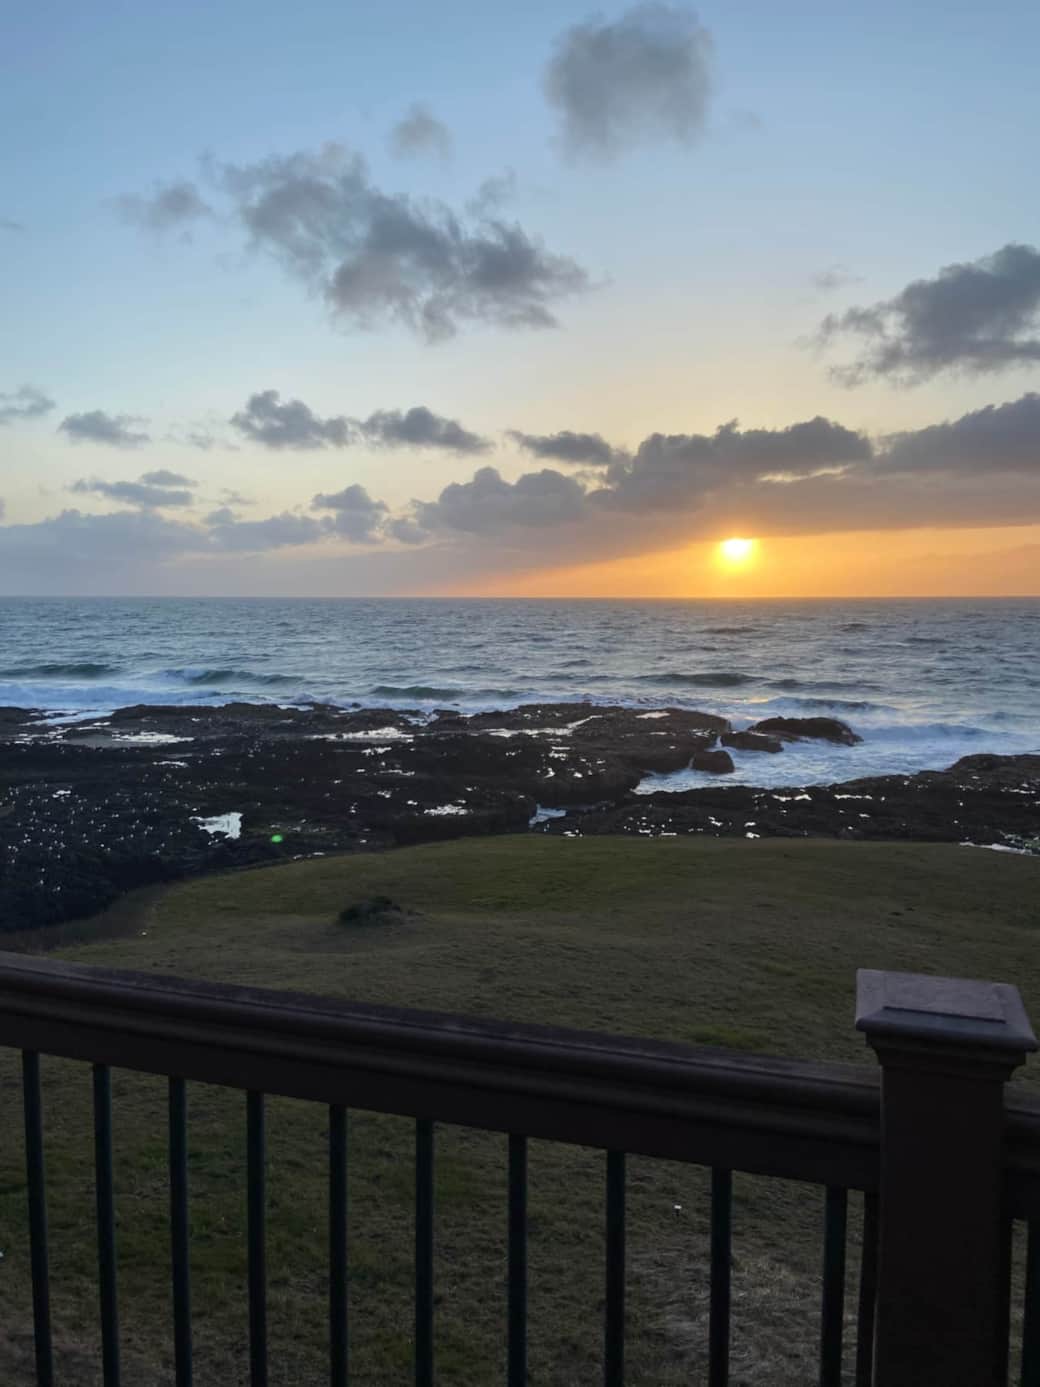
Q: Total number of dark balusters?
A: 11